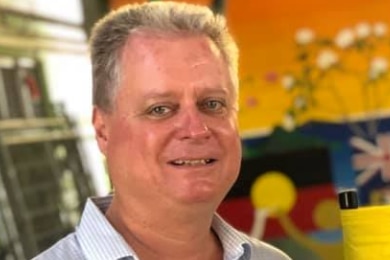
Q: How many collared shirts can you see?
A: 1